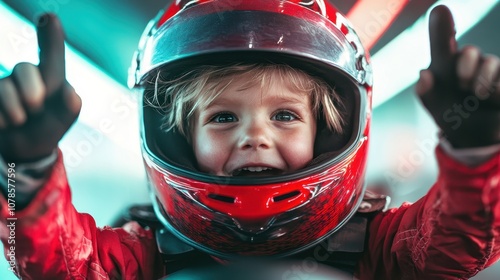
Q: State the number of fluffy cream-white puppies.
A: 0